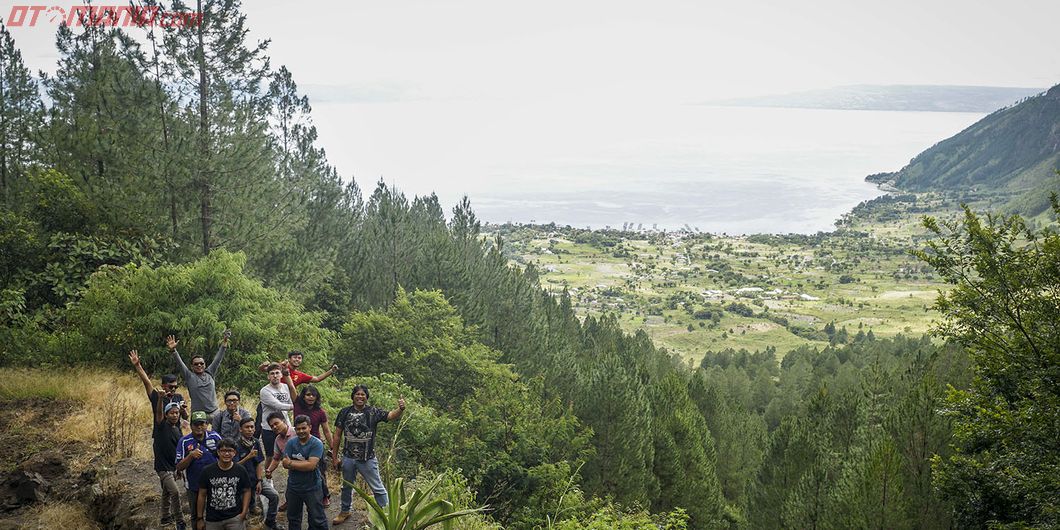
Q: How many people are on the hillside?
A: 13